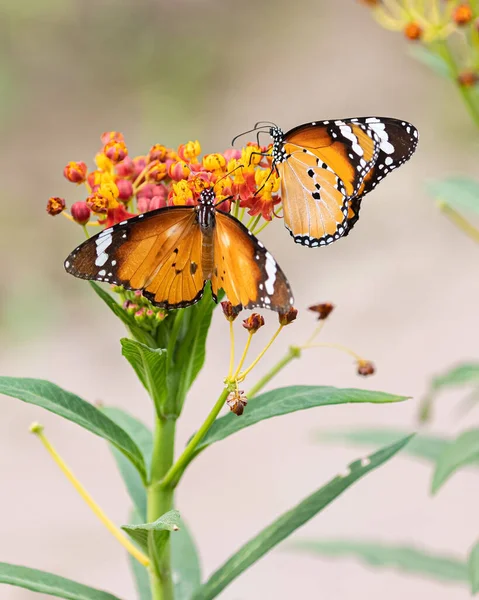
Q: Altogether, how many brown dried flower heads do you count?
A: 6